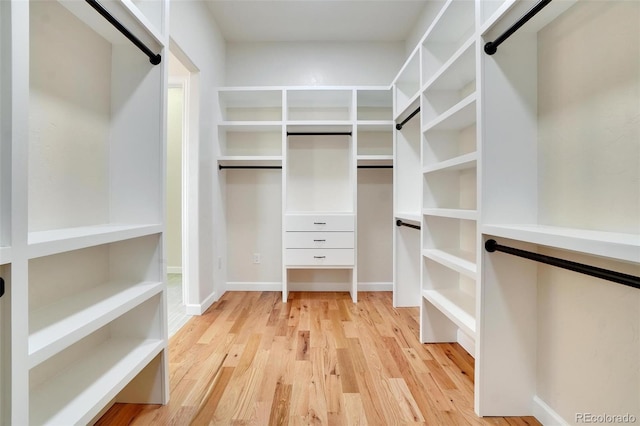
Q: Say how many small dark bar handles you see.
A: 3